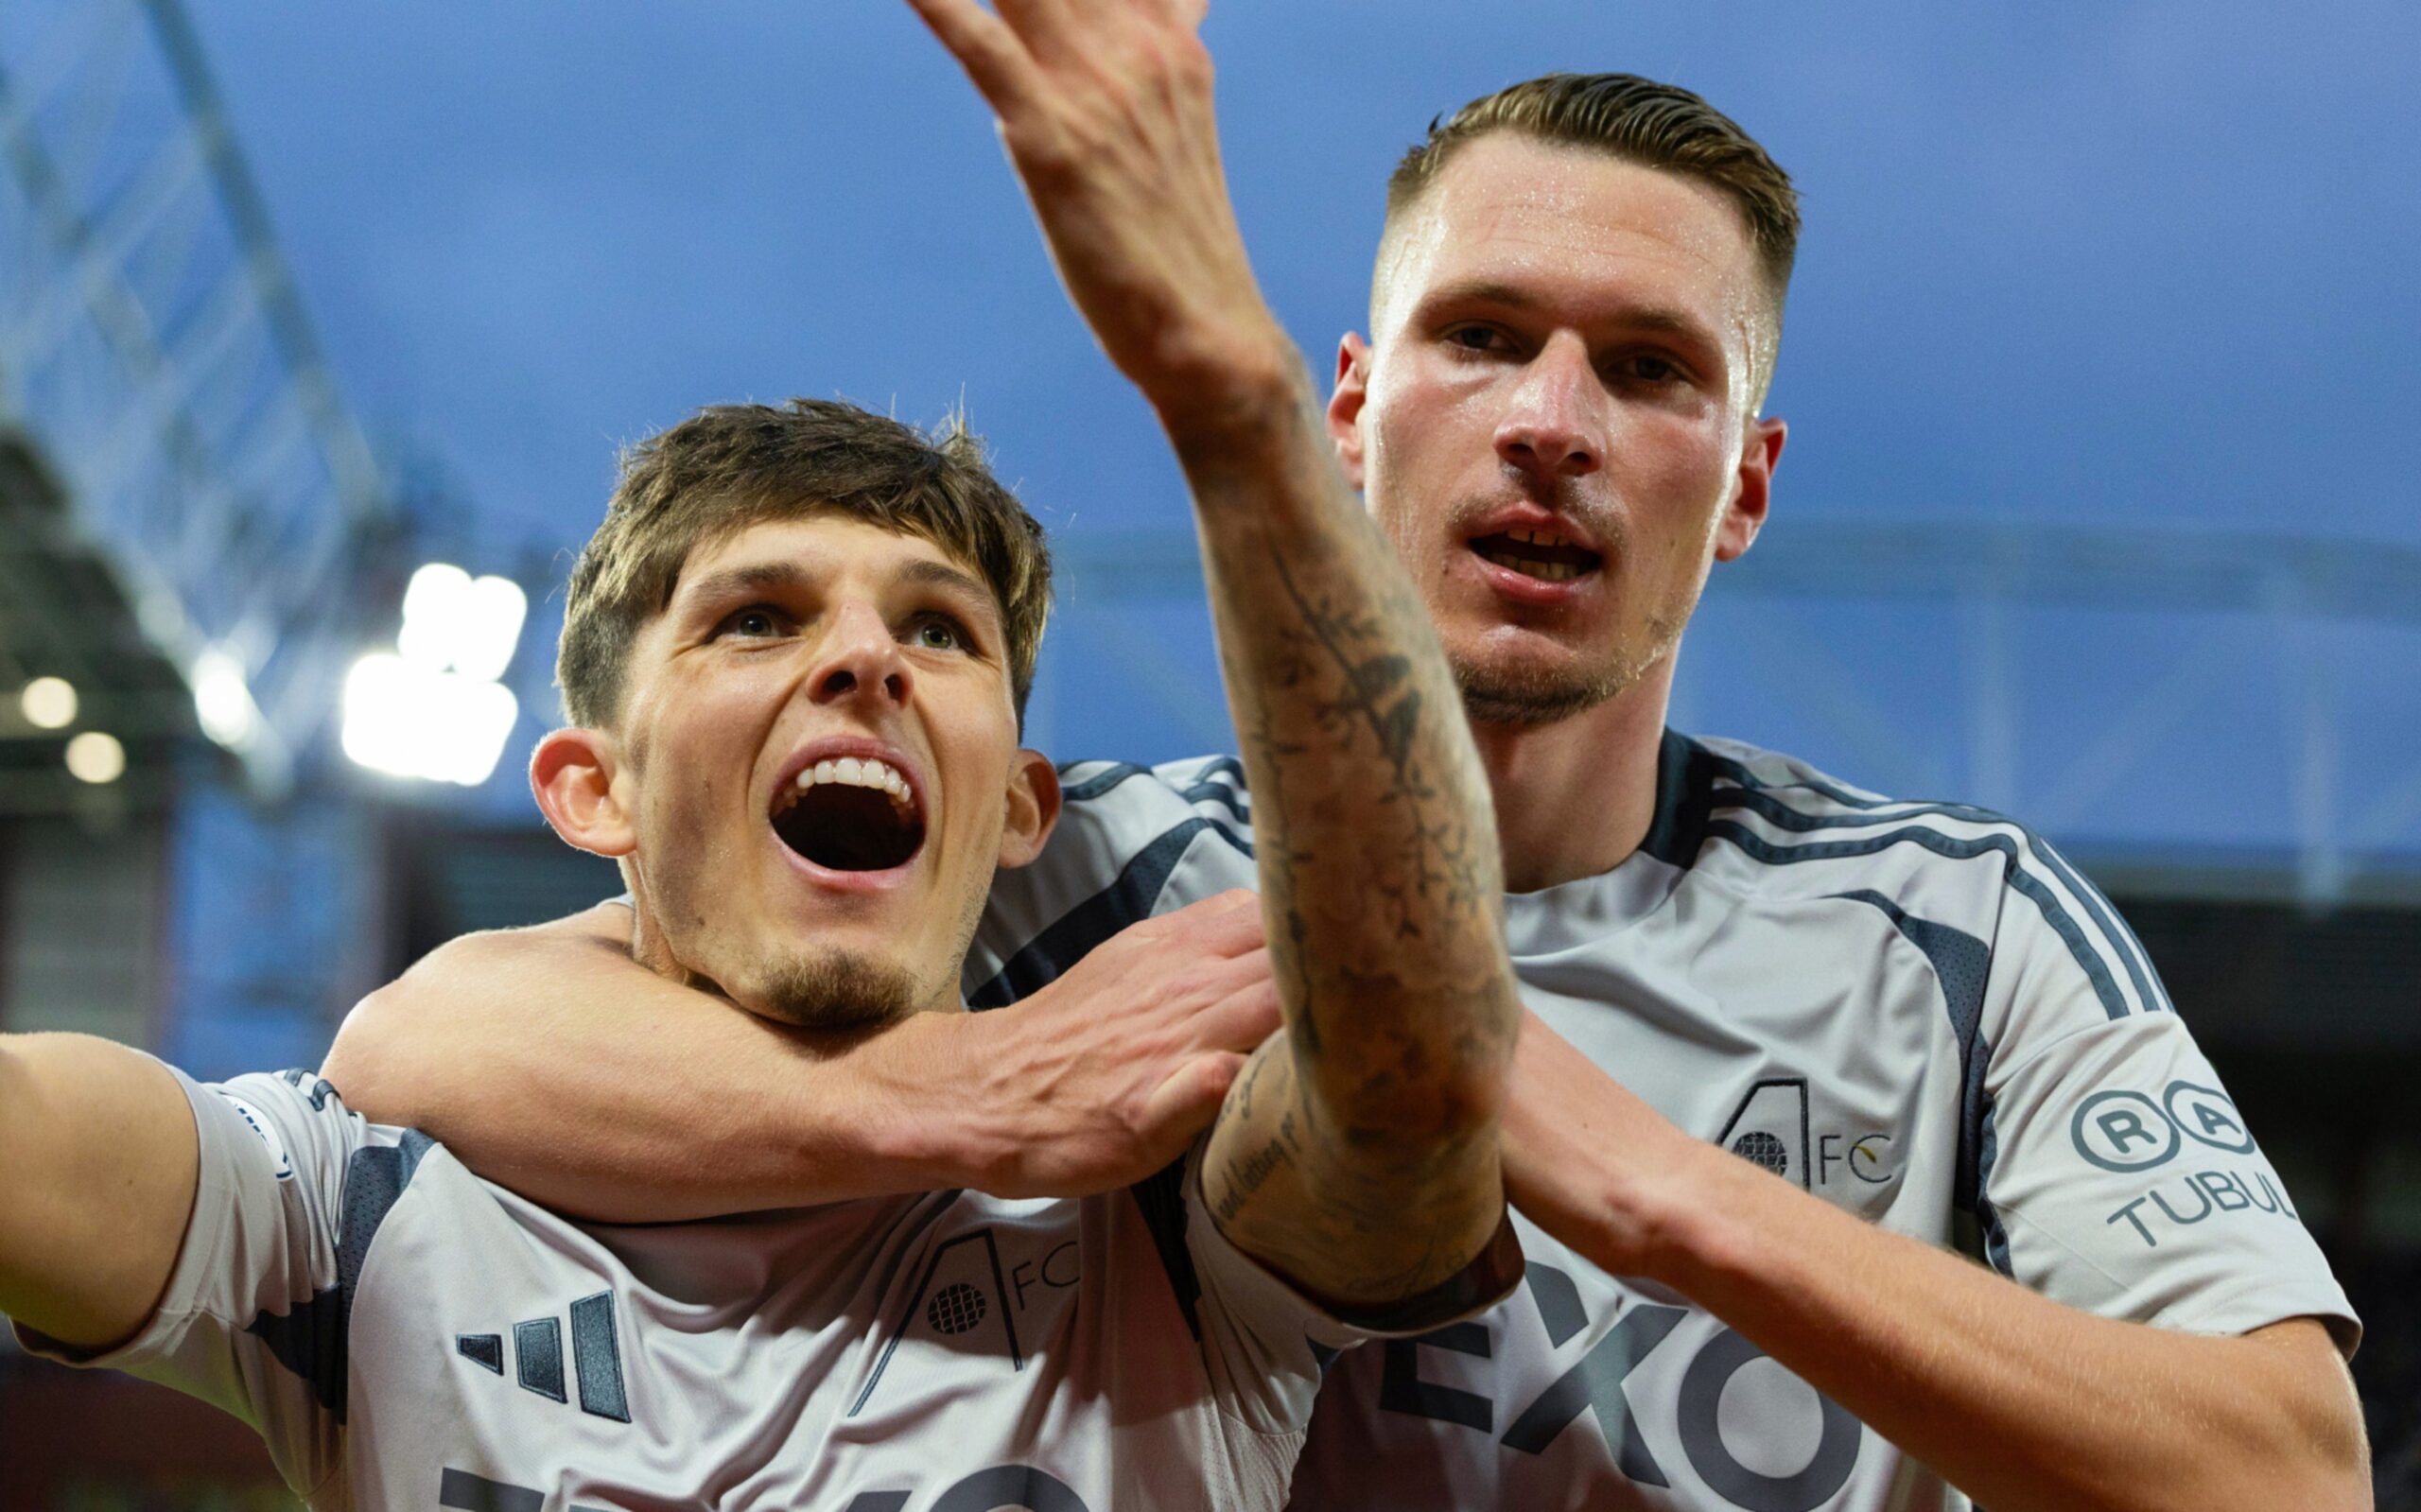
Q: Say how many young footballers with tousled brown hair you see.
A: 1